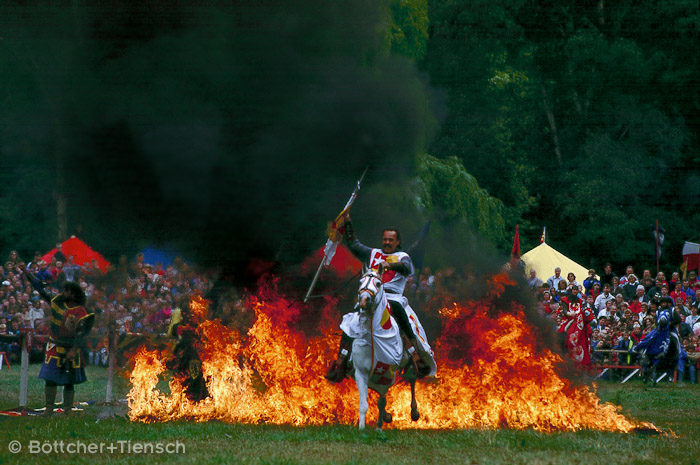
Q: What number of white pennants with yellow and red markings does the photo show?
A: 1